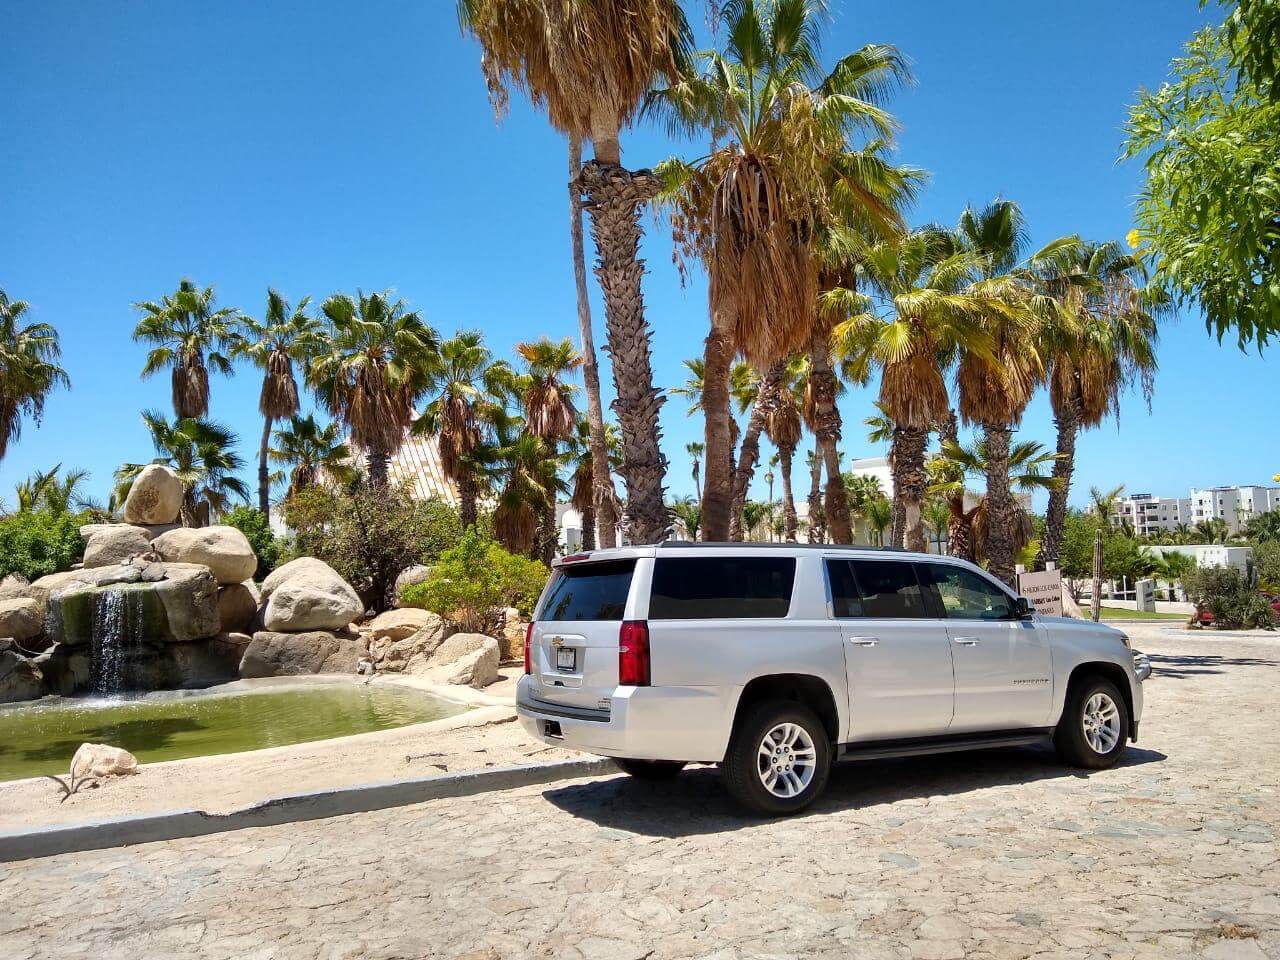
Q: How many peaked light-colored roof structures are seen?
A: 1